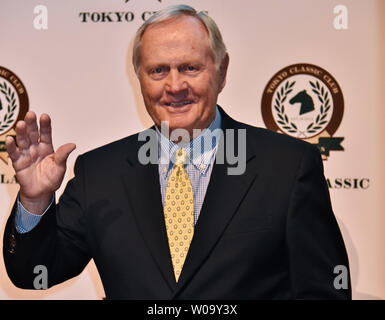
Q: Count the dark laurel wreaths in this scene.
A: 2